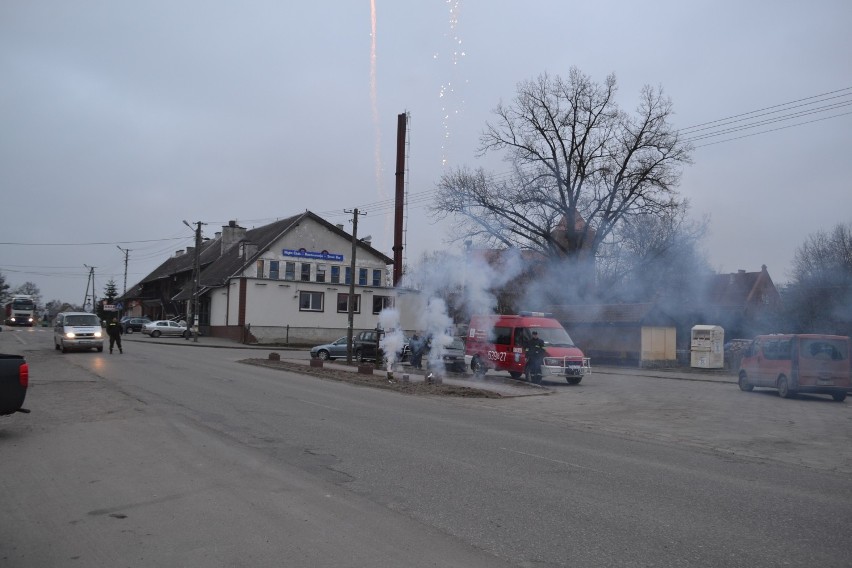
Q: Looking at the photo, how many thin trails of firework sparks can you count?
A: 2